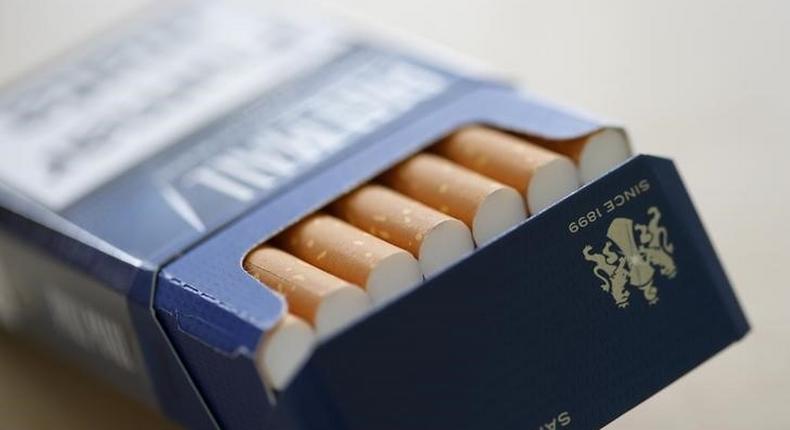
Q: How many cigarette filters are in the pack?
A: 7